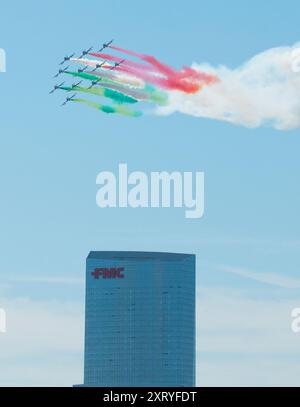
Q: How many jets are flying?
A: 11